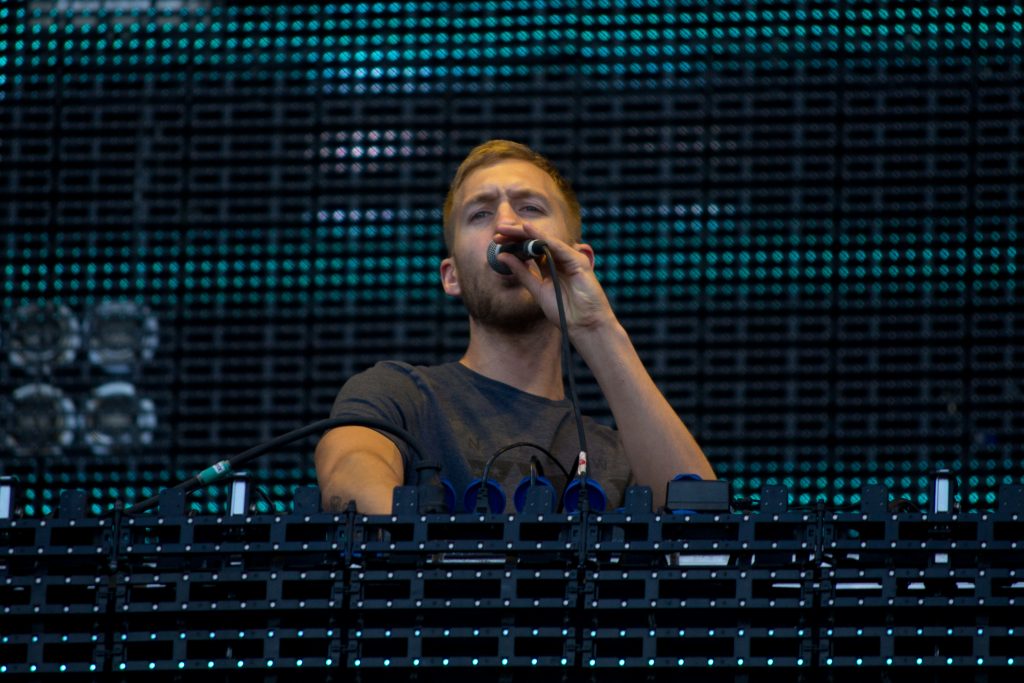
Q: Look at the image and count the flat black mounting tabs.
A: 9